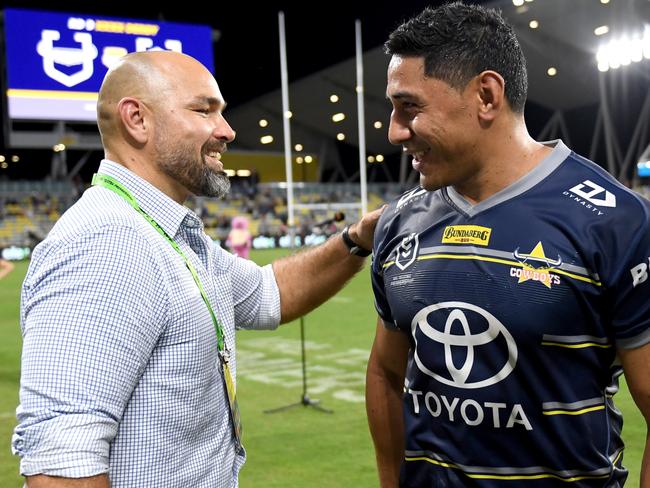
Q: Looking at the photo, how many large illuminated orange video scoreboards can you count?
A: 0